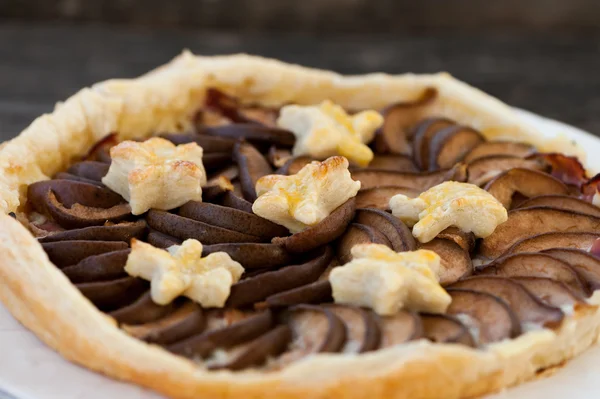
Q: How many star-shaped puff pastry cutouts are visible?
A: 6